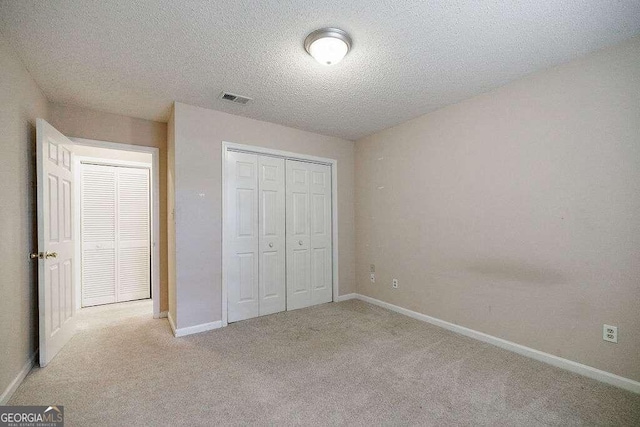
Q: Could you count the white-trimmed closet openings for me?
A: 2